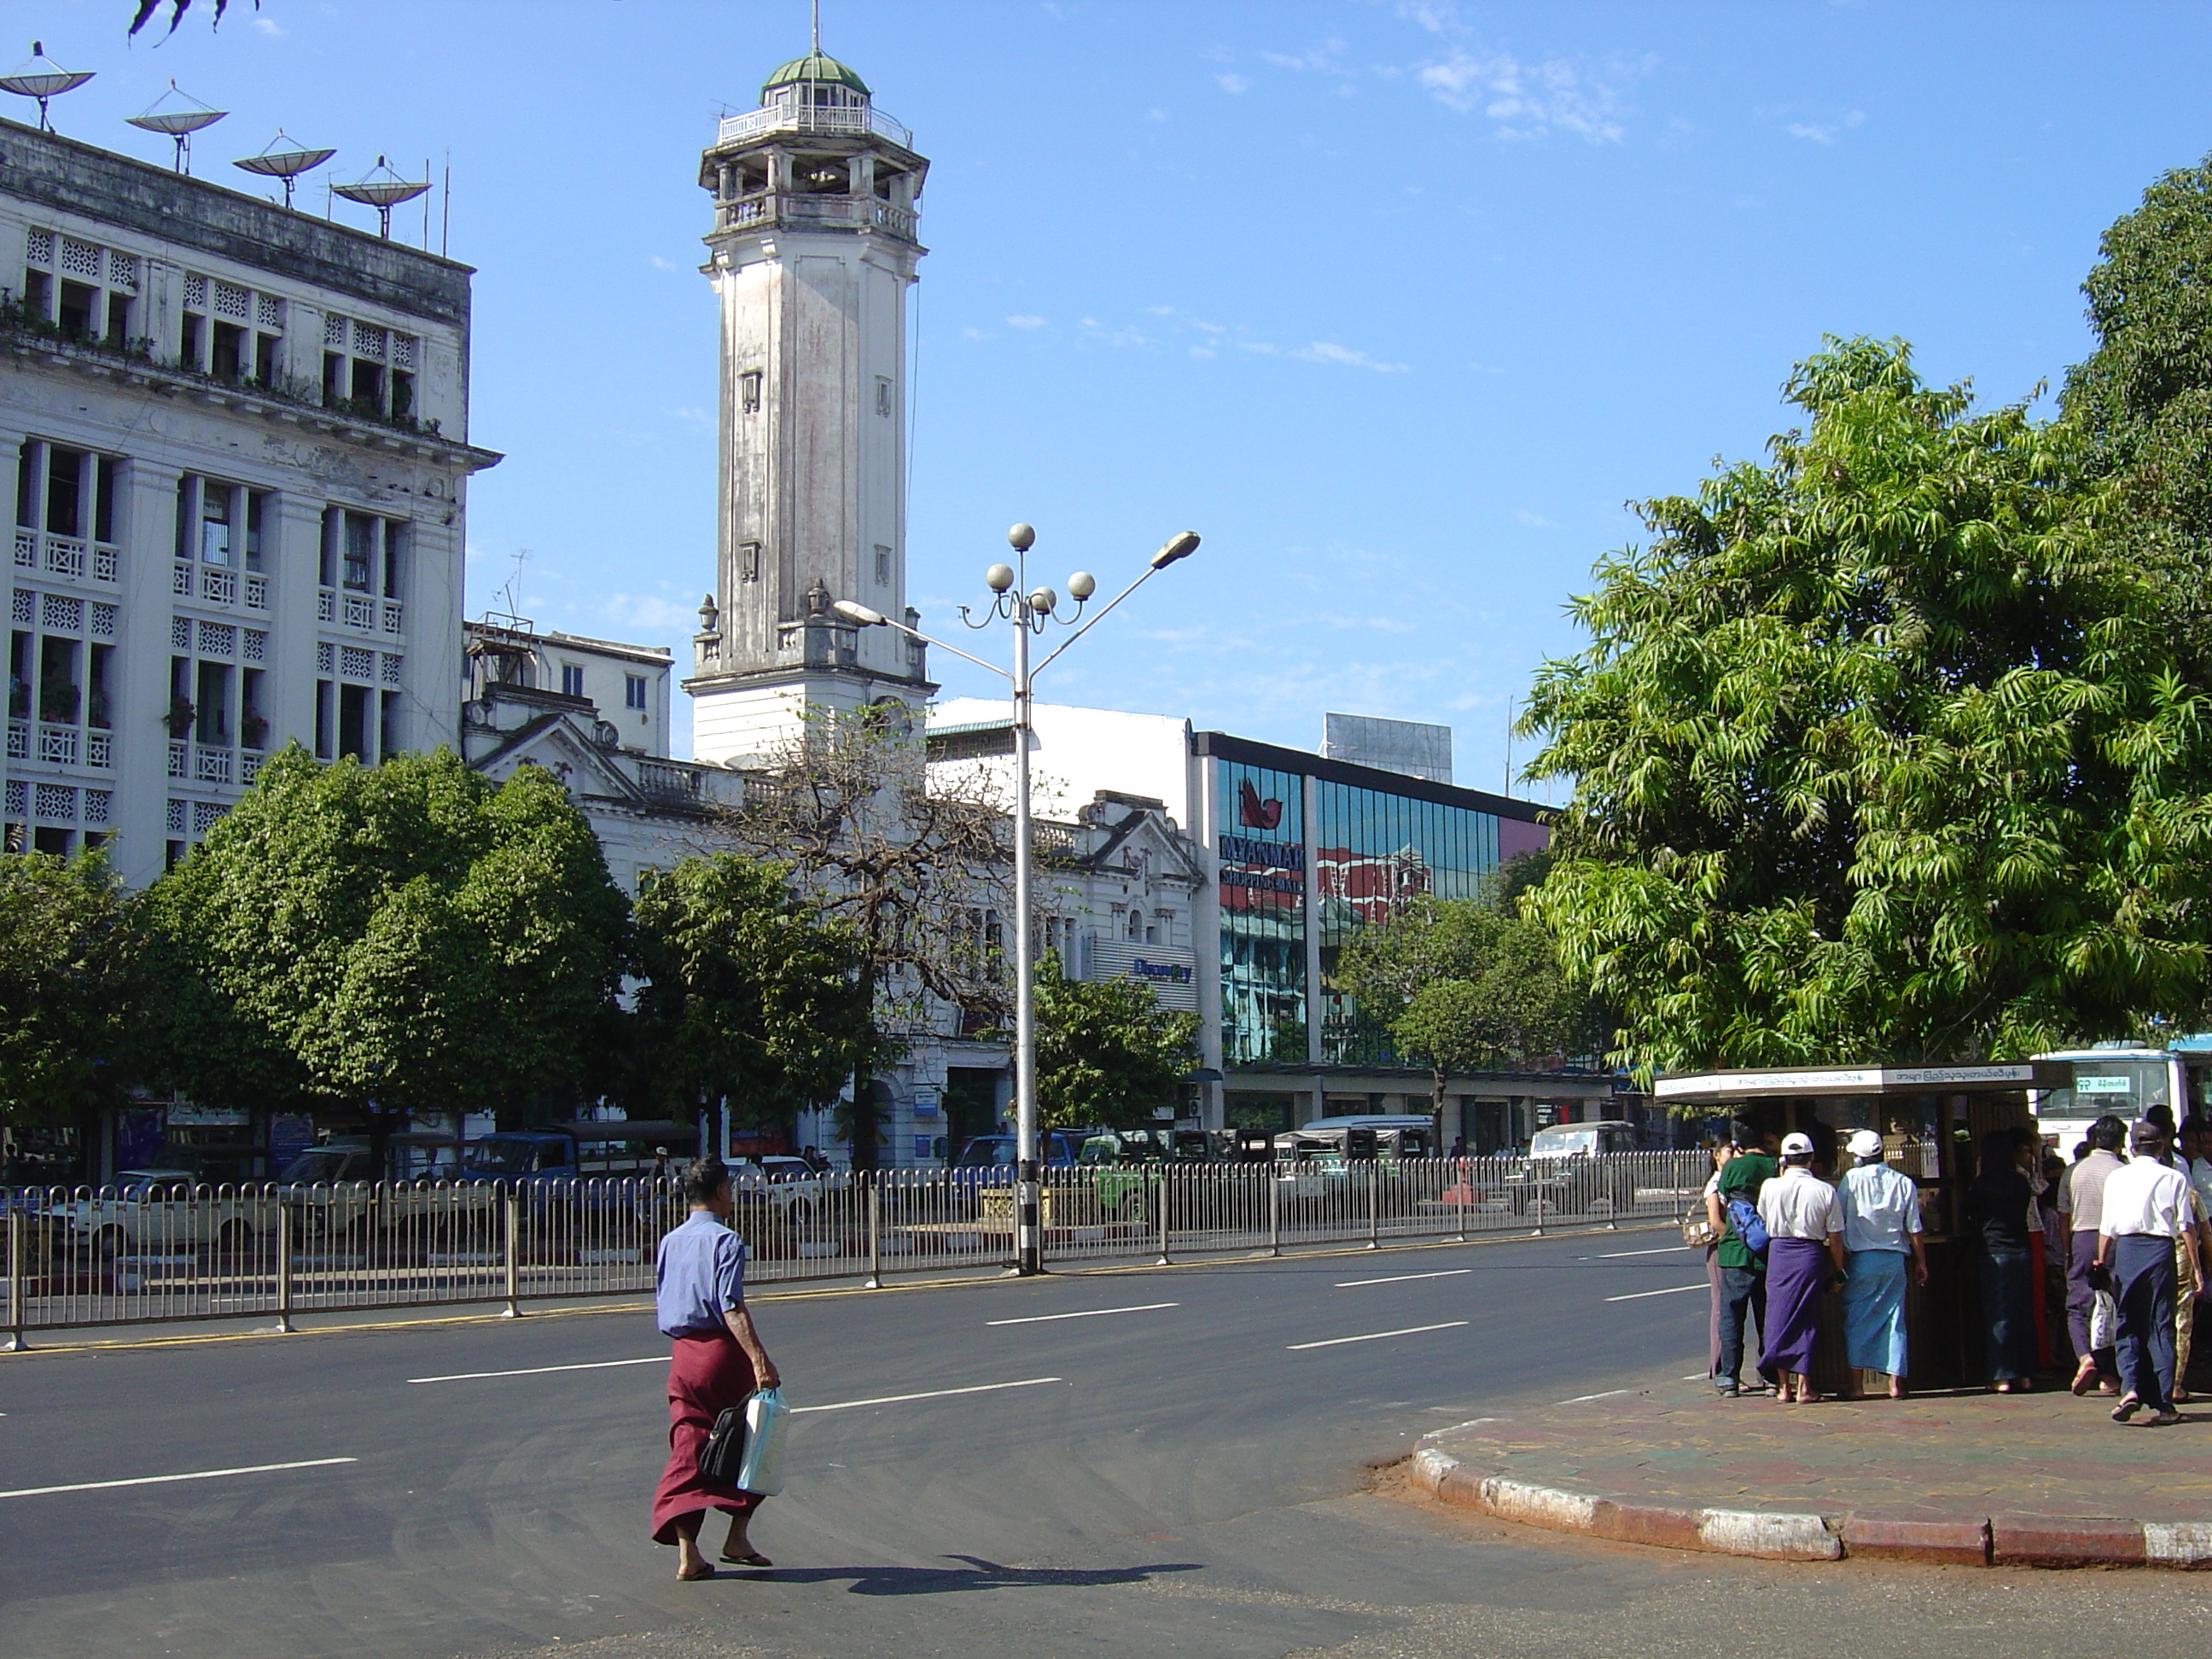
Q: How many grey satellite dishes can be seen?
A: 4